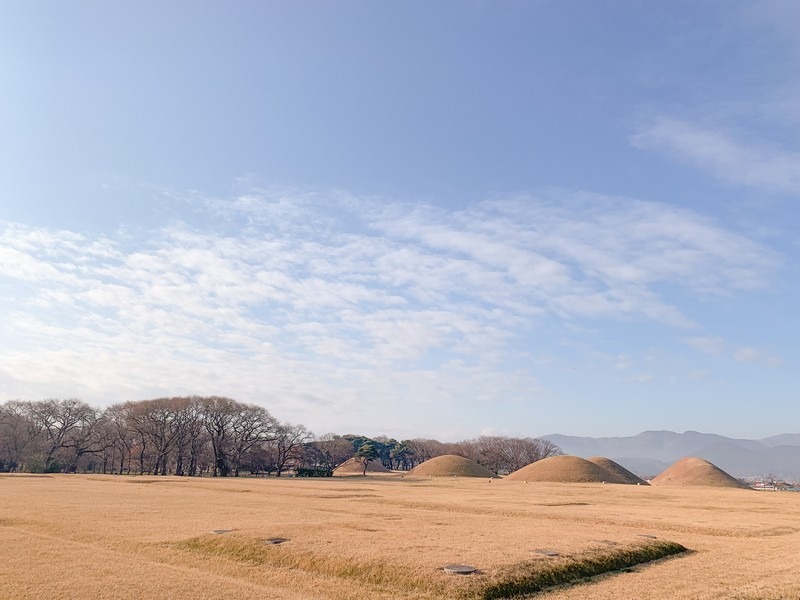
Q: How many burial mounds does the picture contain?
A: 5